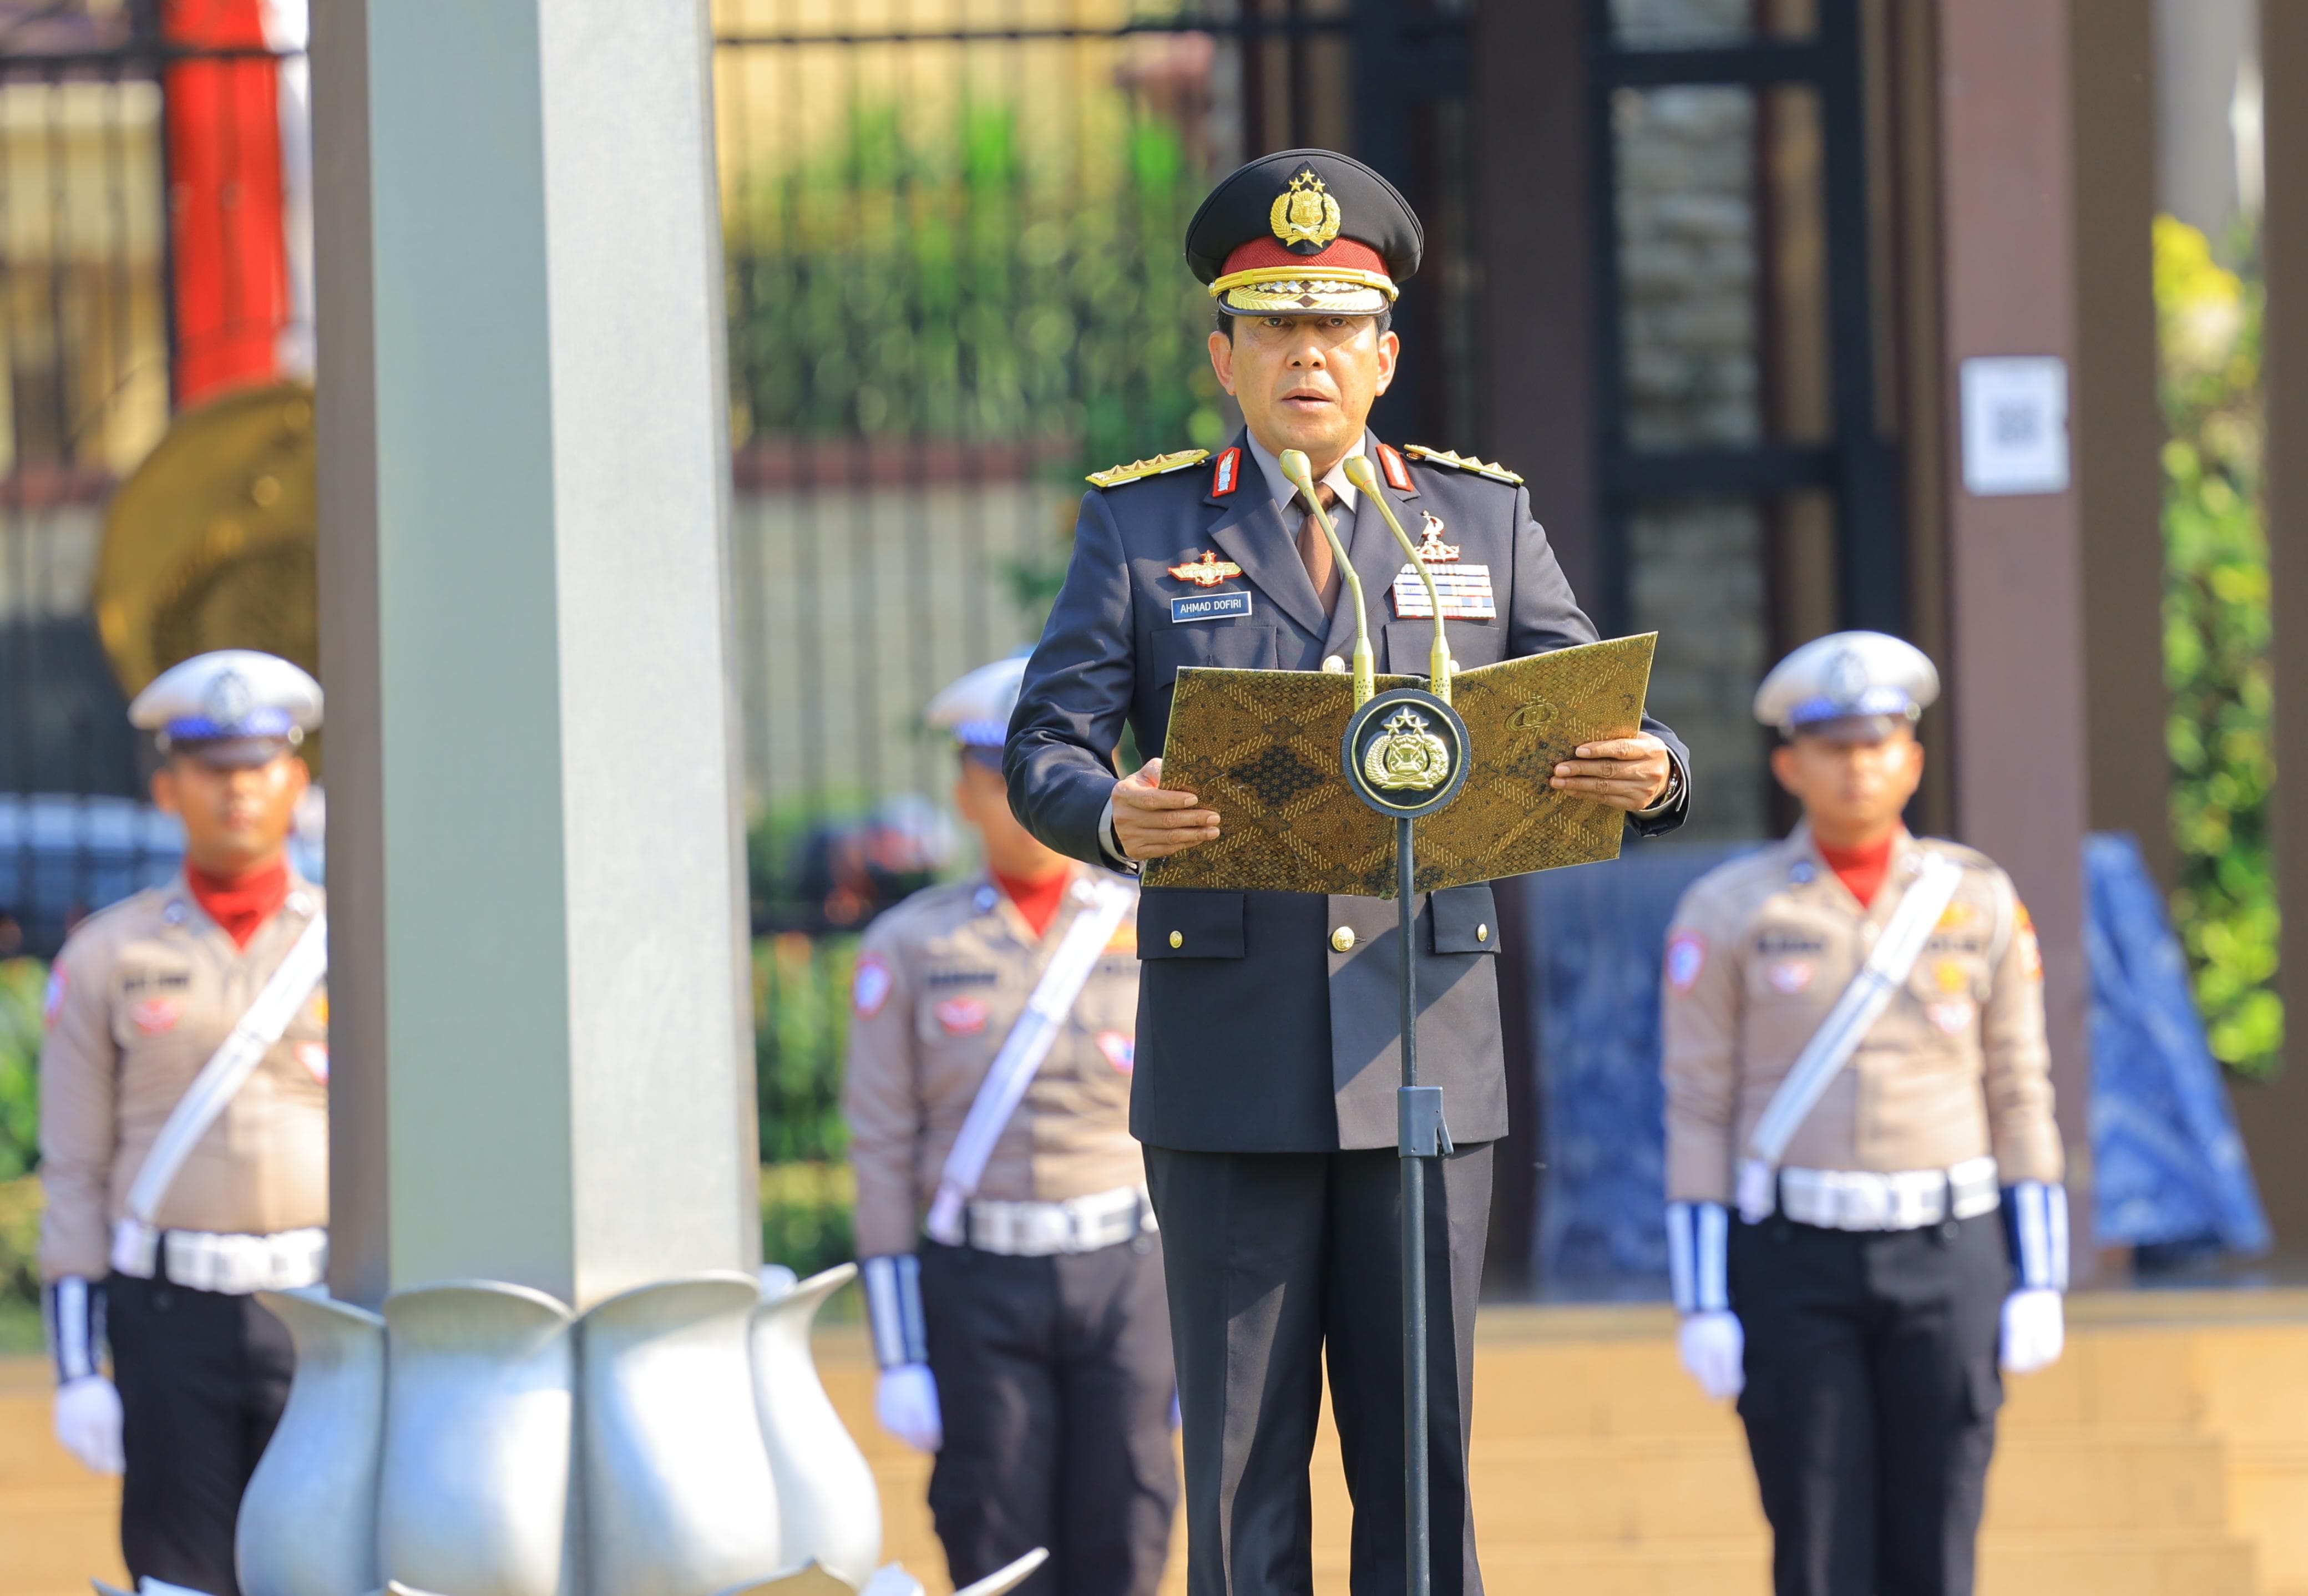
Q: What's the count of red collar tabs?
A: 2